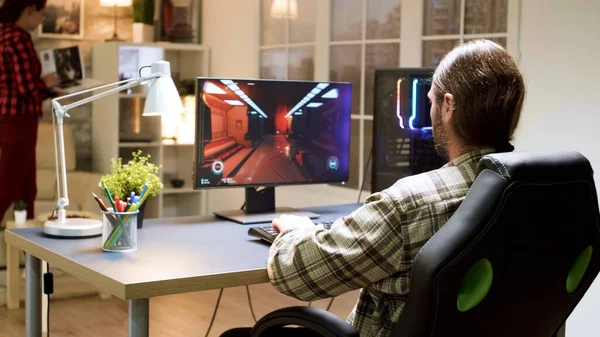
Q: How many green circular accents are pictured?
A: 2